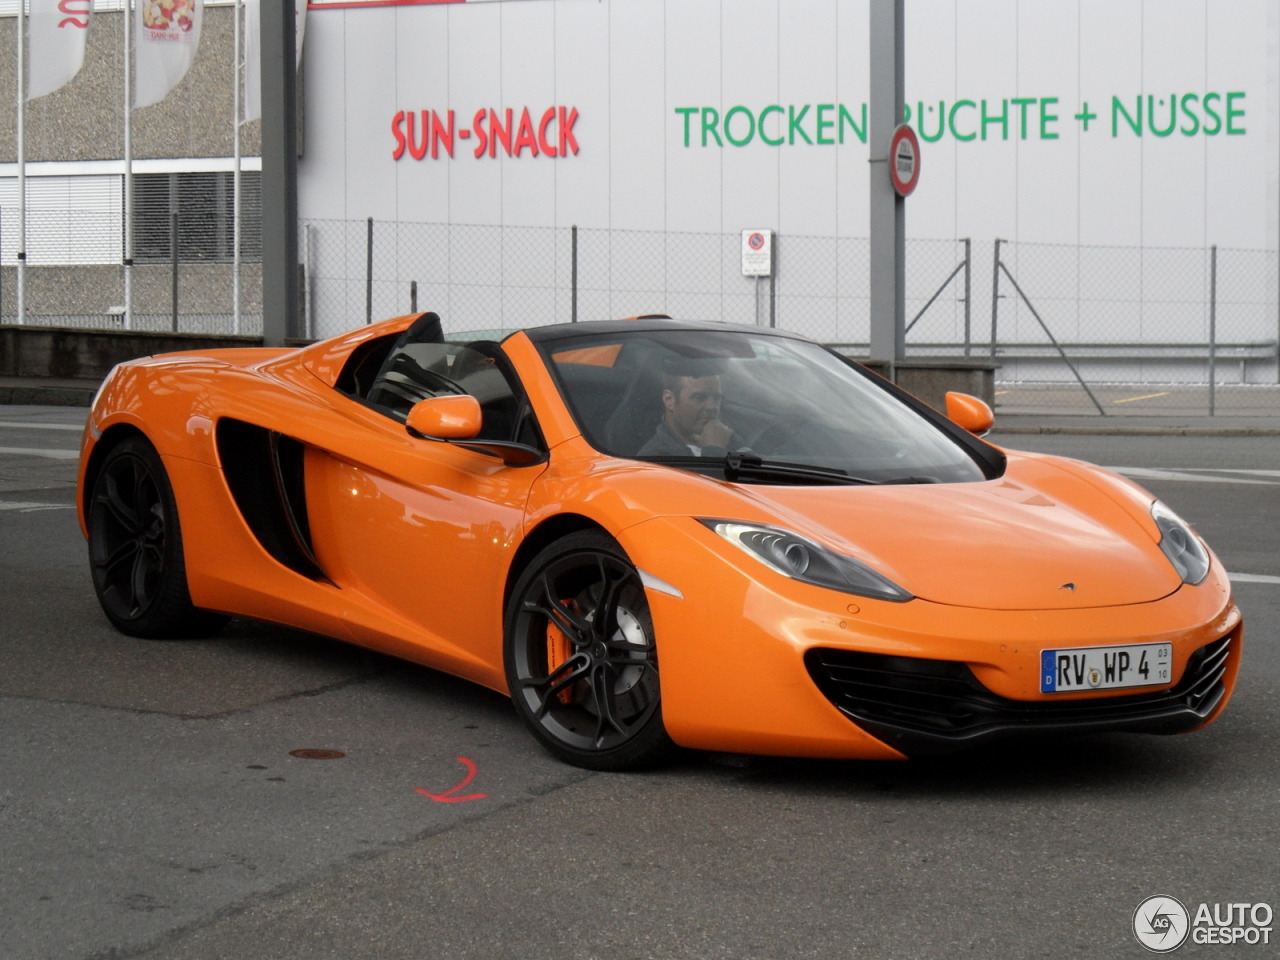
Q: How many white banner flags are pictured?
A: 3